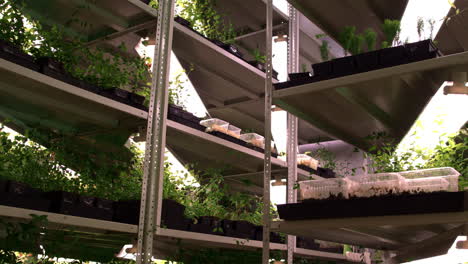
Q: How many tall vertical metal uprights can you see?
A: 3